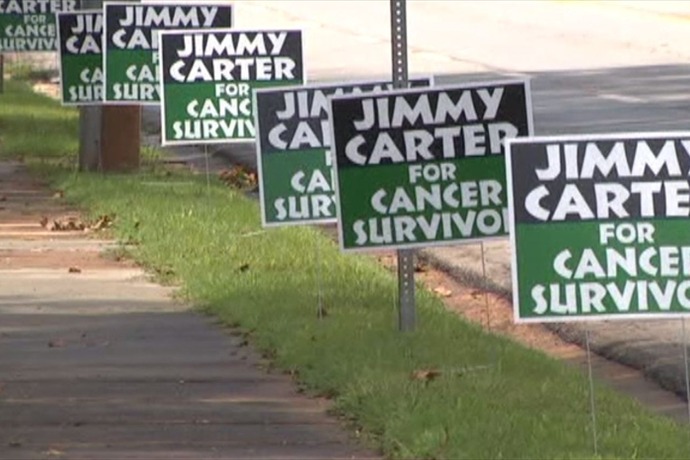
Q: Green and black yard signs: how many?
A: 7